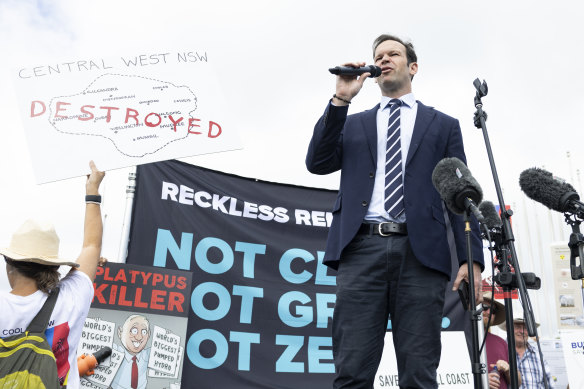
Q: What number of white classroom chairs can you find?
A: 0